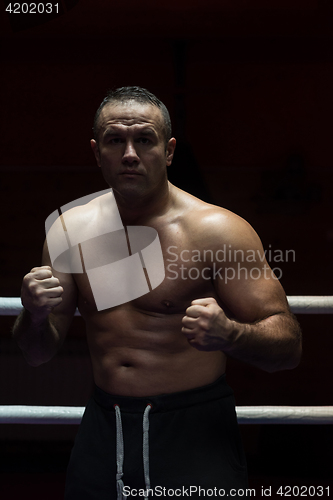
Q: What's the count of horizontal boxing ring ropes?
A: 2